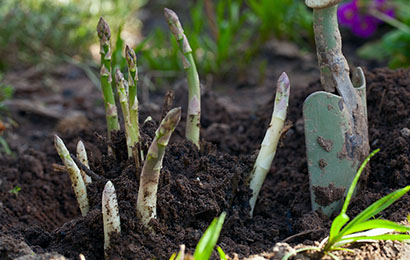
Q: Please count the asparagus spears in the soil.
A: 9